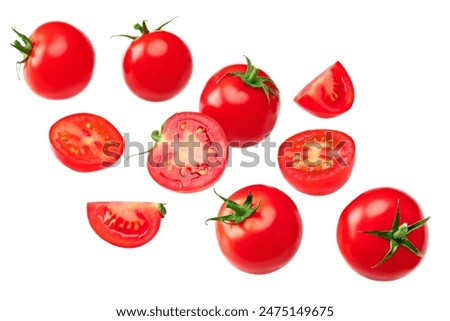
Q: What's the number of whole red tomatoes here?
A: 5